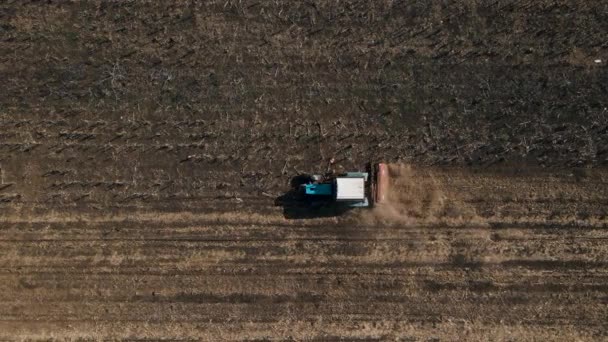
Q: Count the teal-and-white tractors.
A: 1